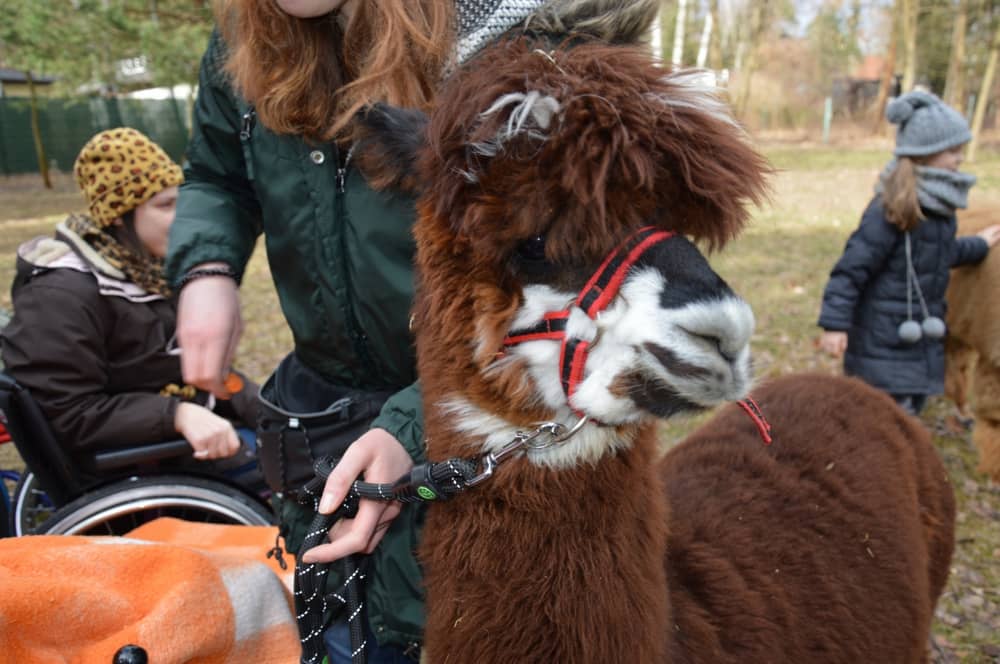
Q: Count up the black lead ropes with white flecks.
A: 1